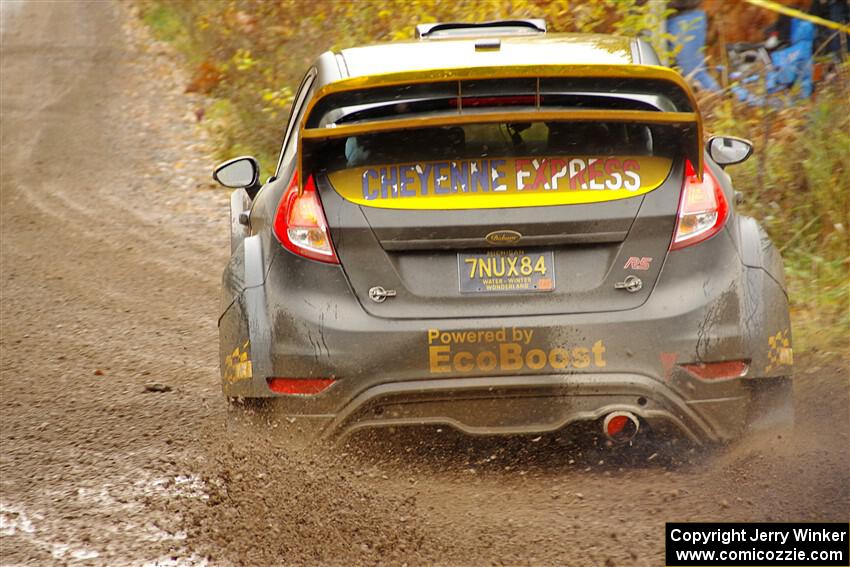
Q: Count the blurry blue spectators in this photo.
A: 2